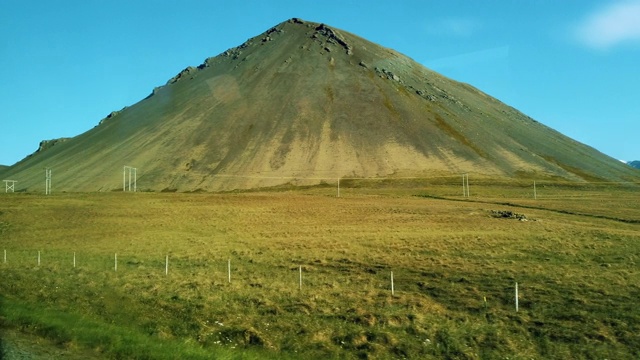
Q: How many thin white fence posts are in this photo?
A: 9